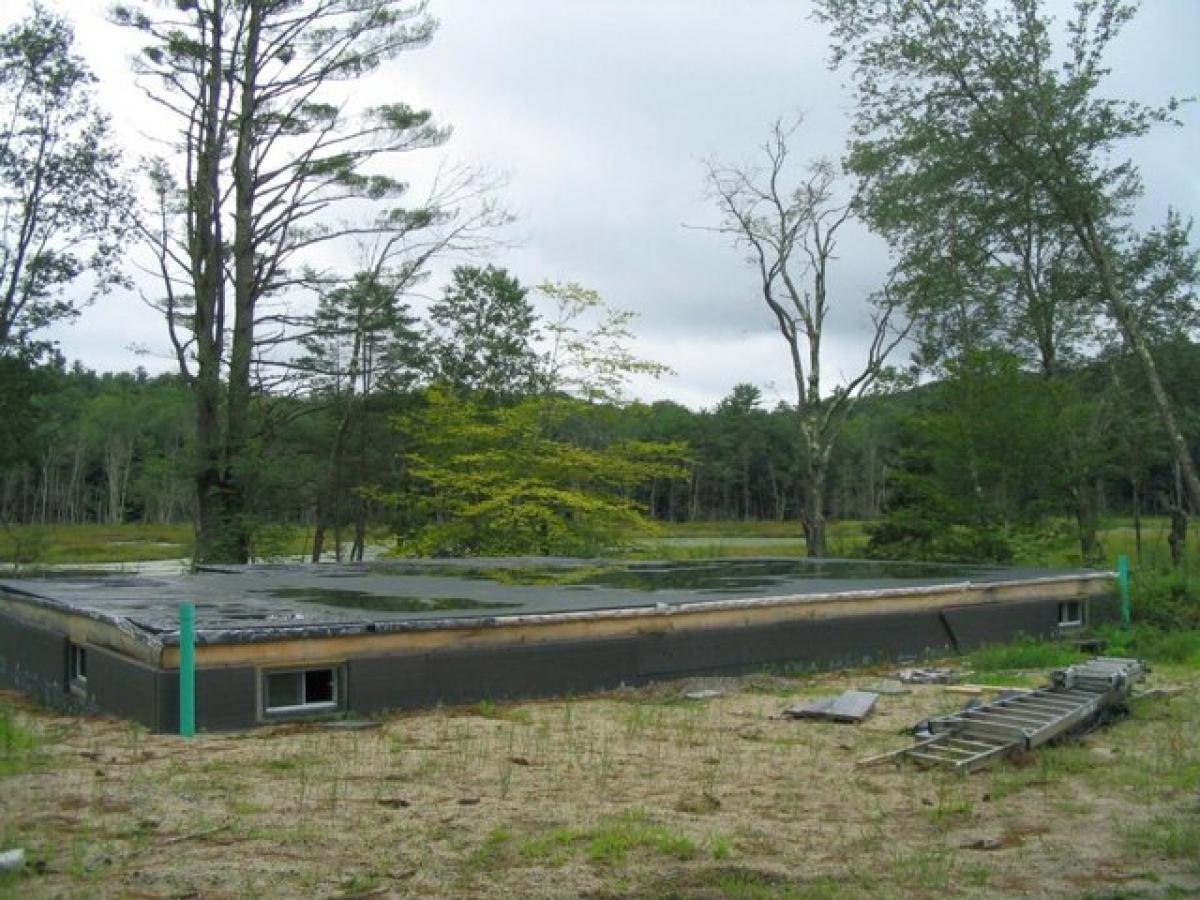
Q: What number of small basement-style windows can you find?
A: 3